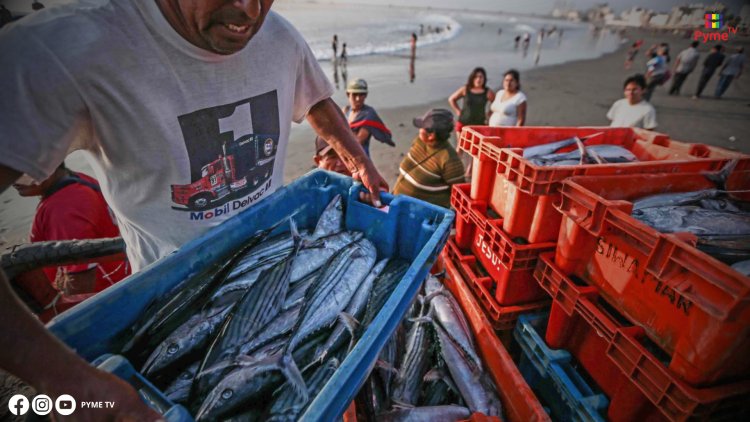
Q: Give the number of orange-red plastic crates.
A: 6